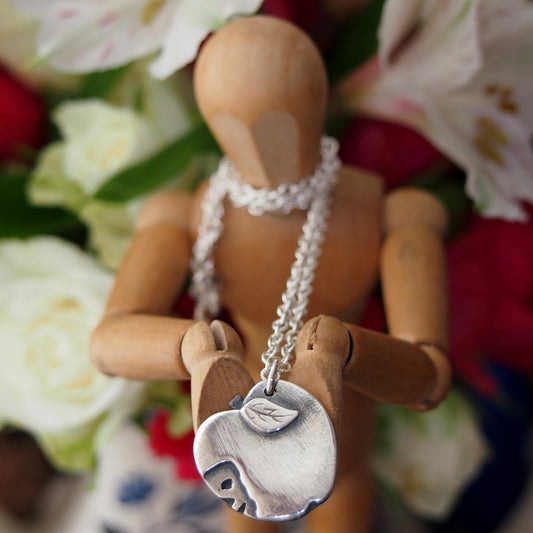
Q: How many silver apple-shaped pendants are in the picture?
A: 1